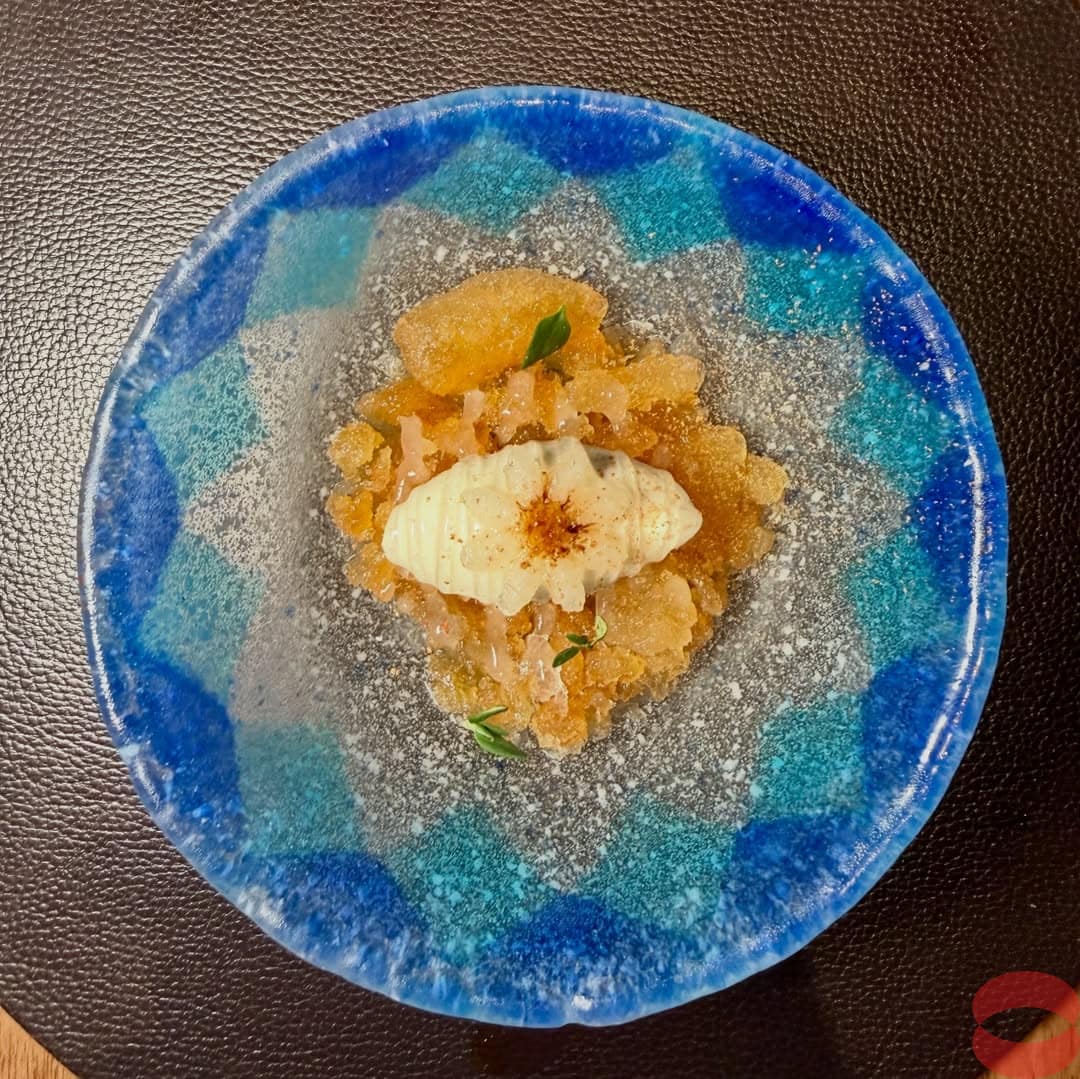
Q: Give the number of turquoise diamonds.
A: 12